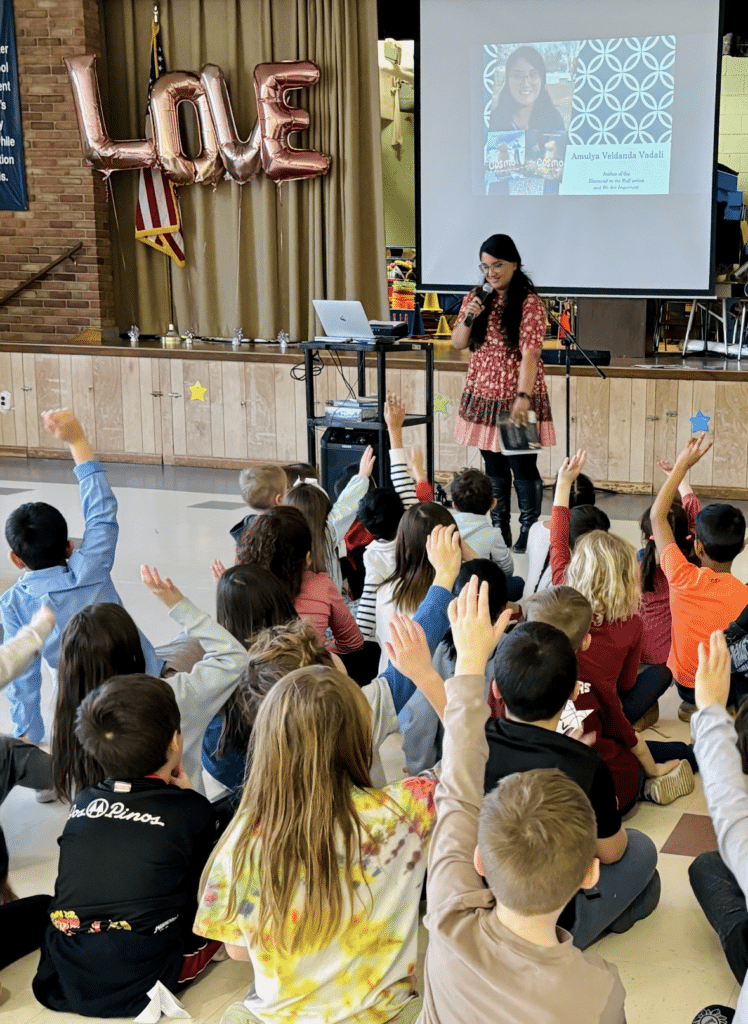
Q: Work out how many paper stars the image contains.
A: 3